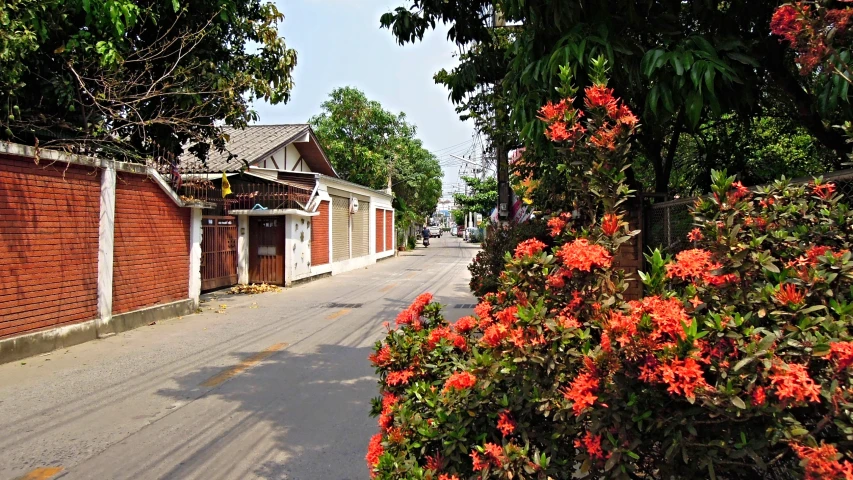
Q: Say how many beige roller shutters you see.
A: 2